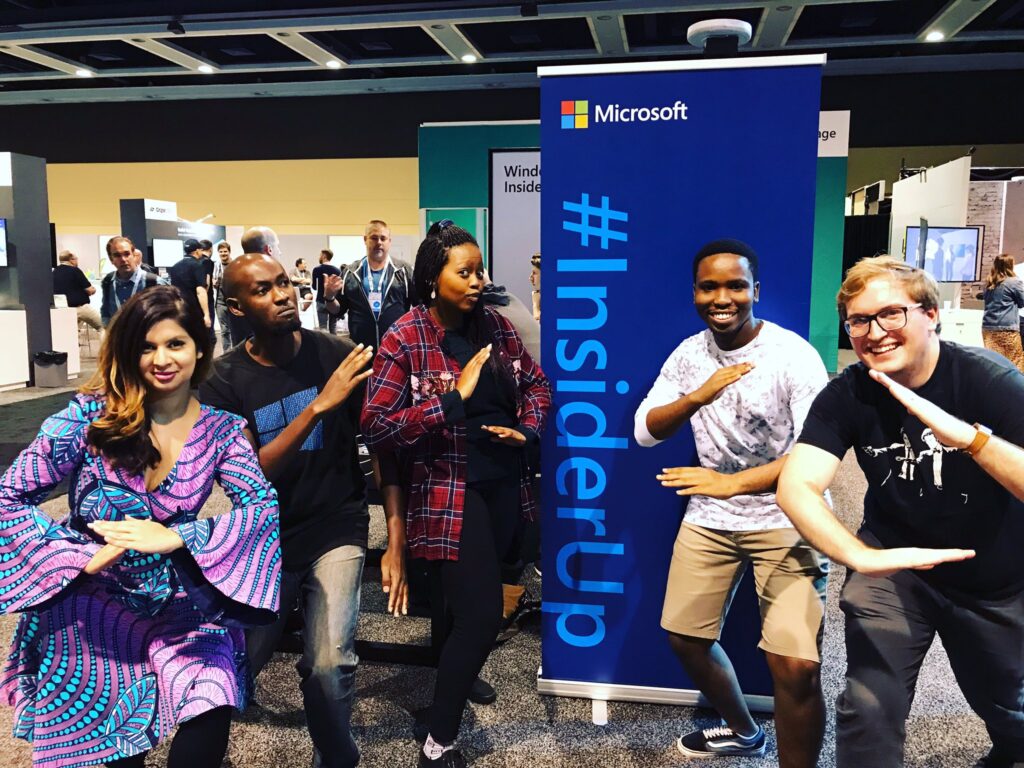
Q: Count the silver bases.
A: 1